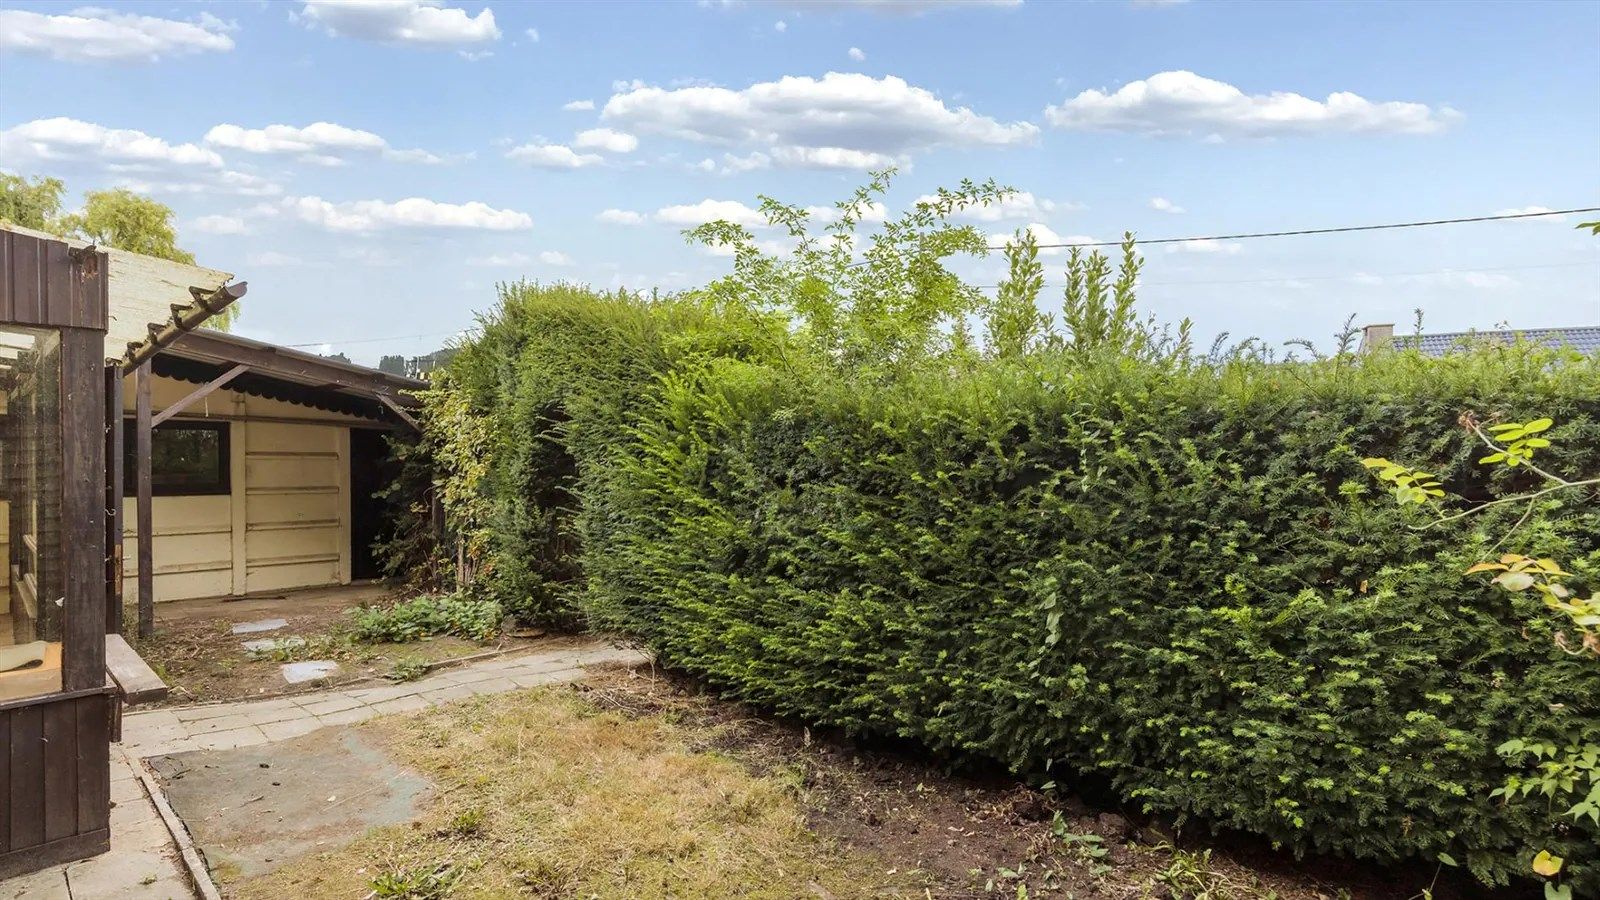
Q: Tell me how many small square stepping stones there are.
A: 3